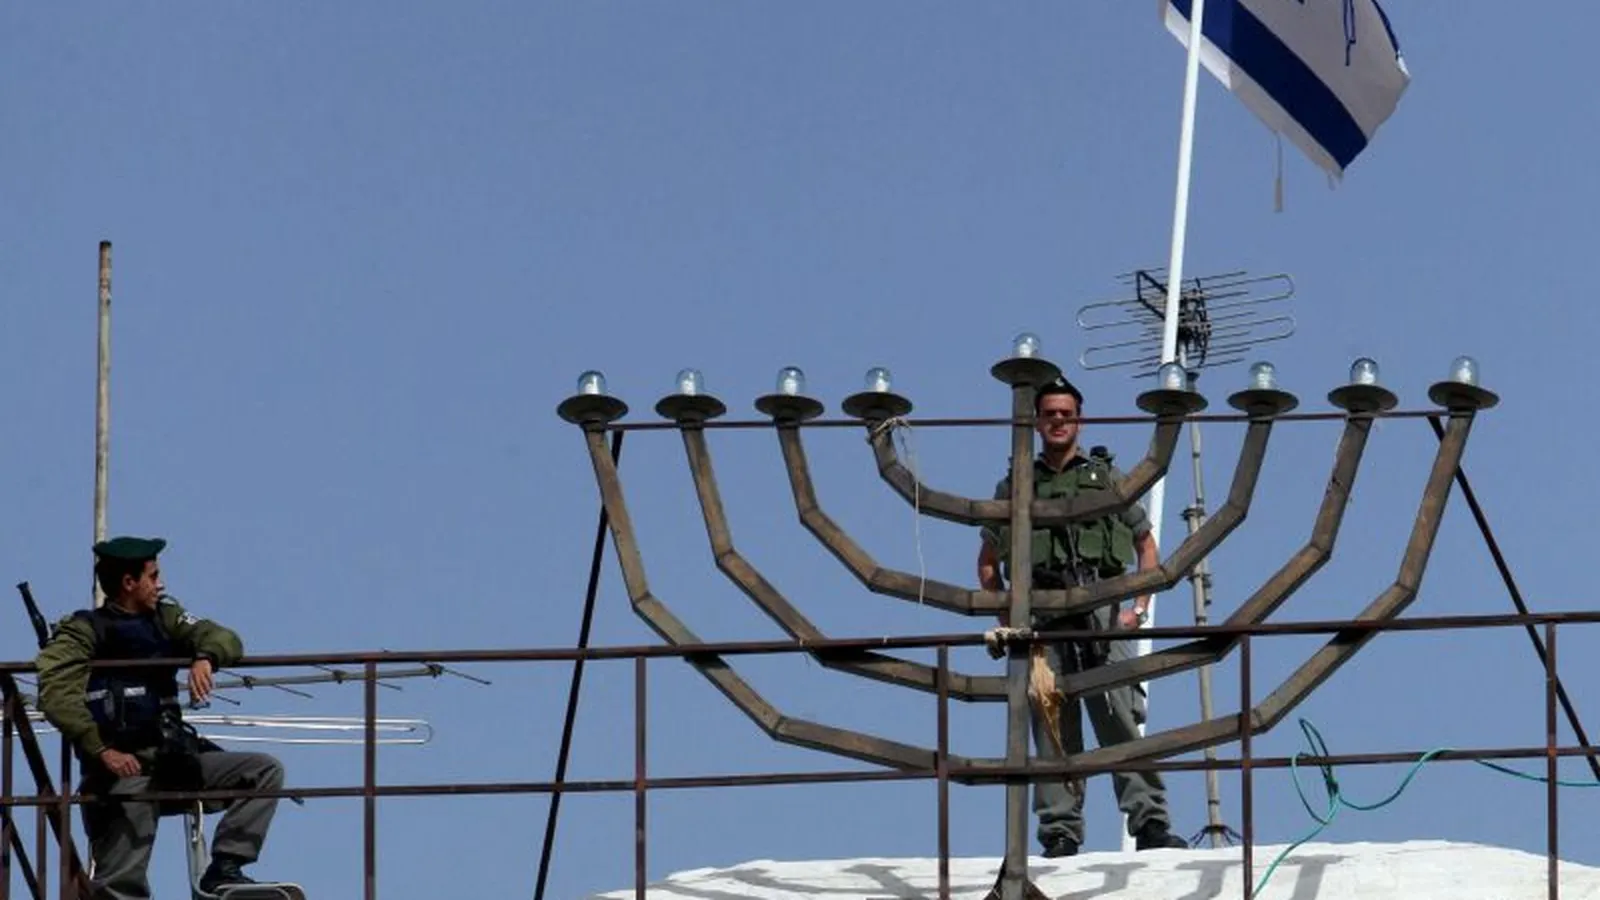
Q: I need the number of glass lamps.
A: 9